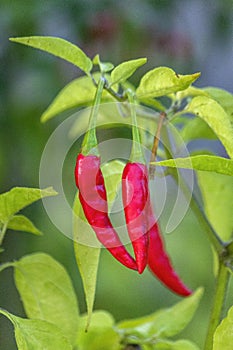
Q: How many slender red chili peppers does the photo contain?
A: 3